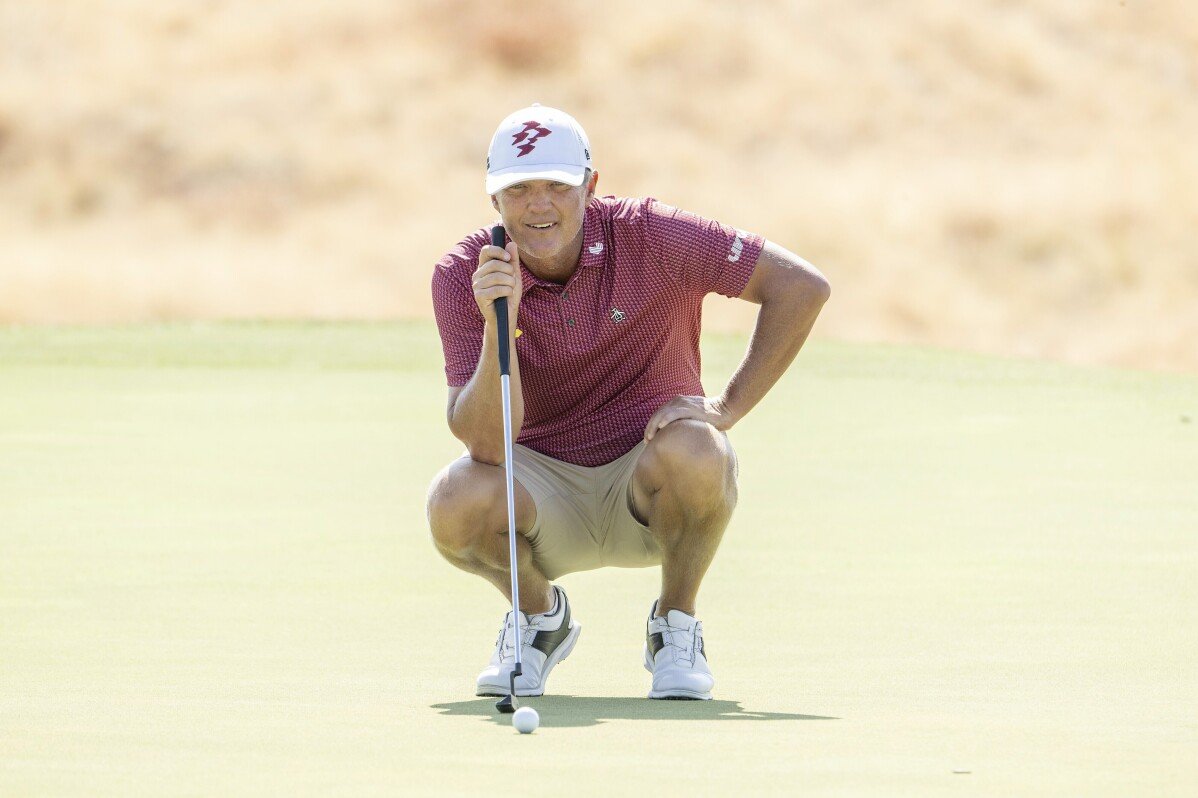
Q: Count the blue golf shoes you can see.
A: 0